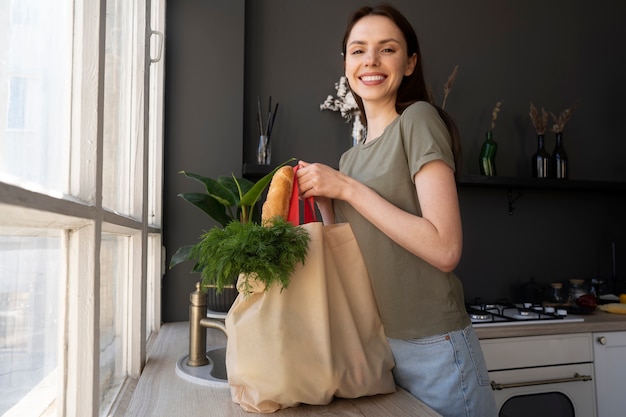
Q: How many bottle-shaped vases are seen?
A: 3